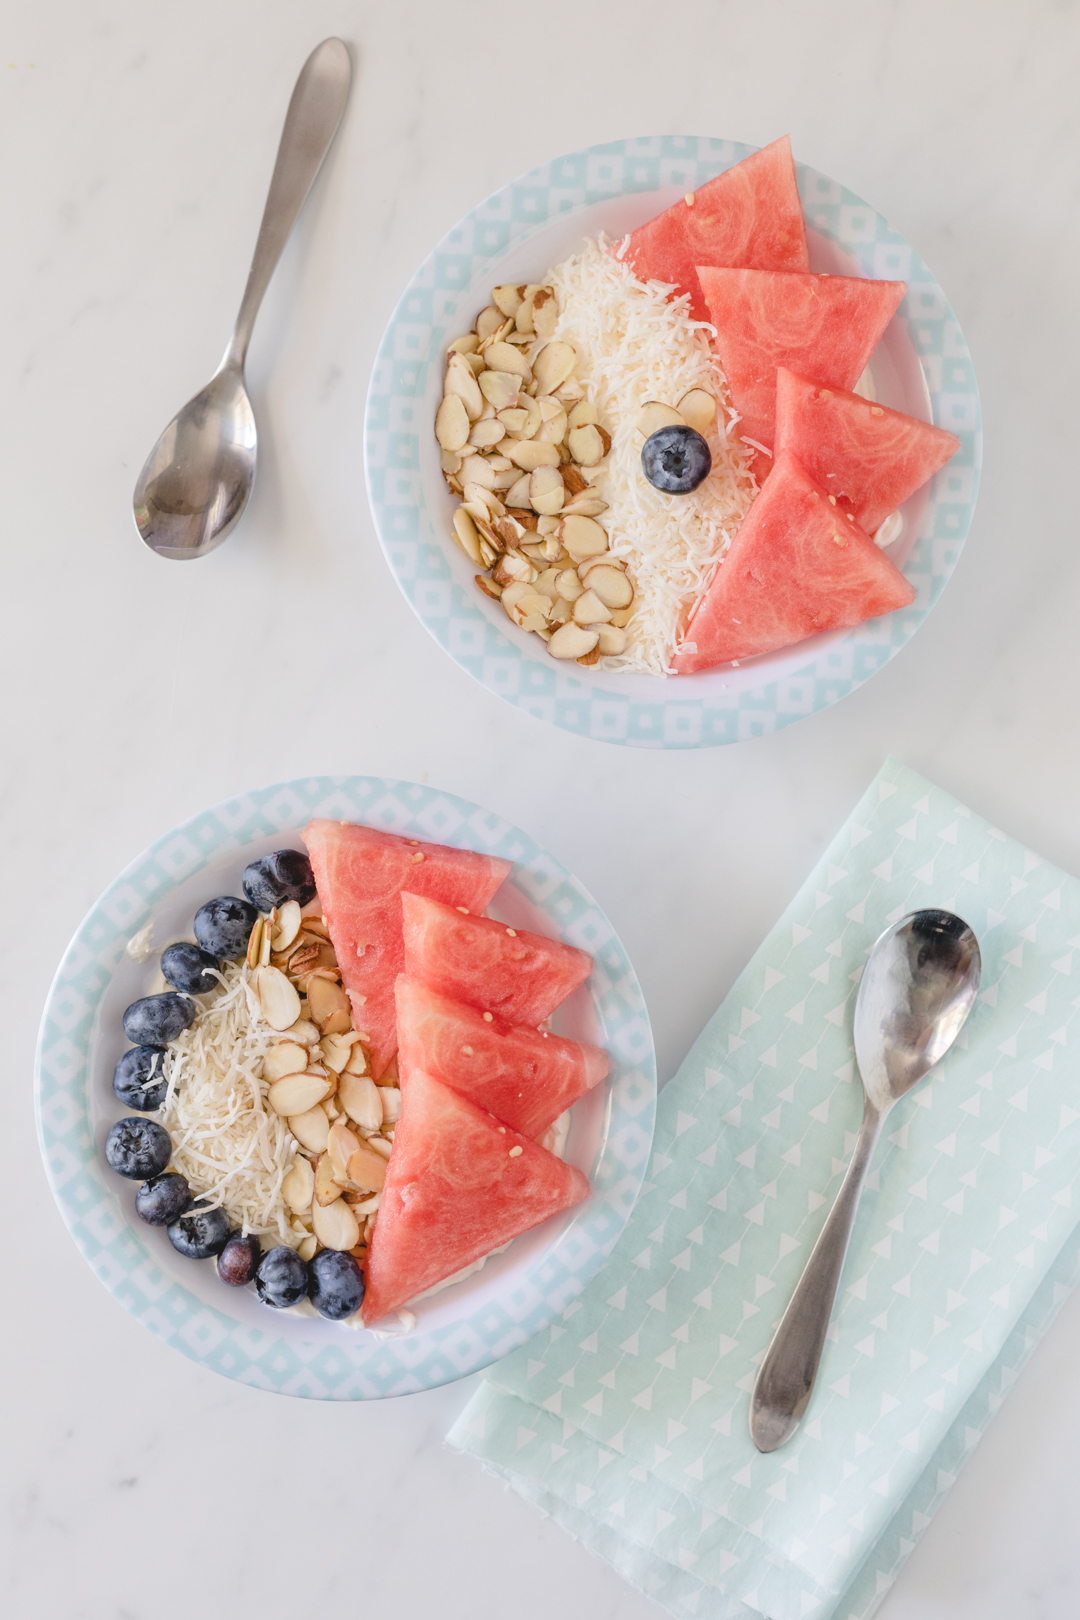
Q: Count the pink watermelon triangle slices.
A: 8